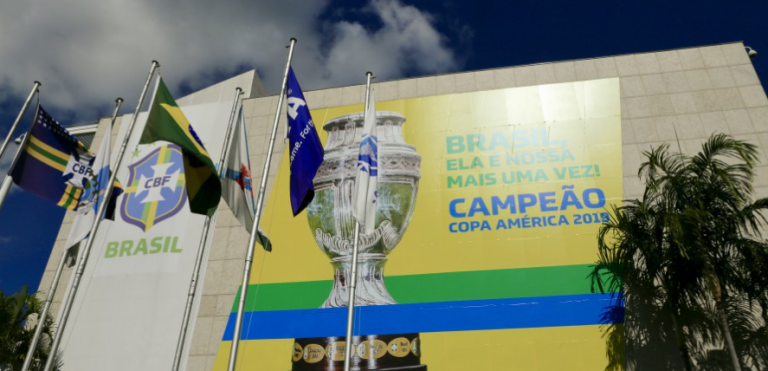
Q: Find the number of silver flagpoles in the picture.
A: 6